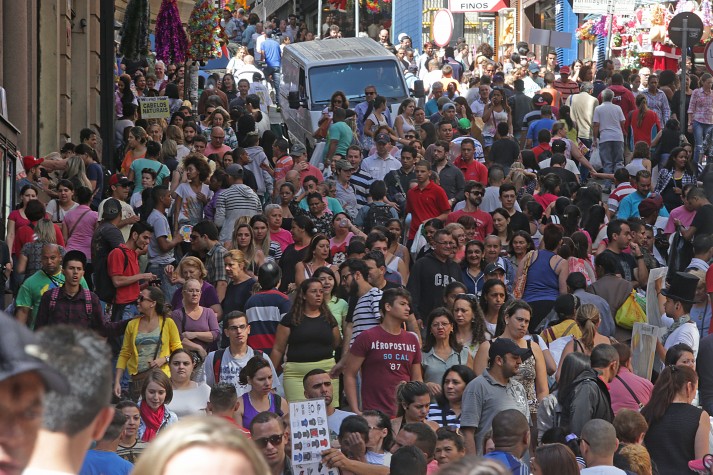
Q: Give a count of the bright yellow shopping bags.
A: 1